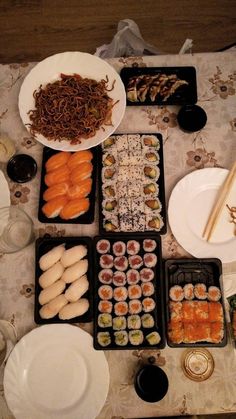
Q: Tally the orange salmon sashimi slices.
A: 8